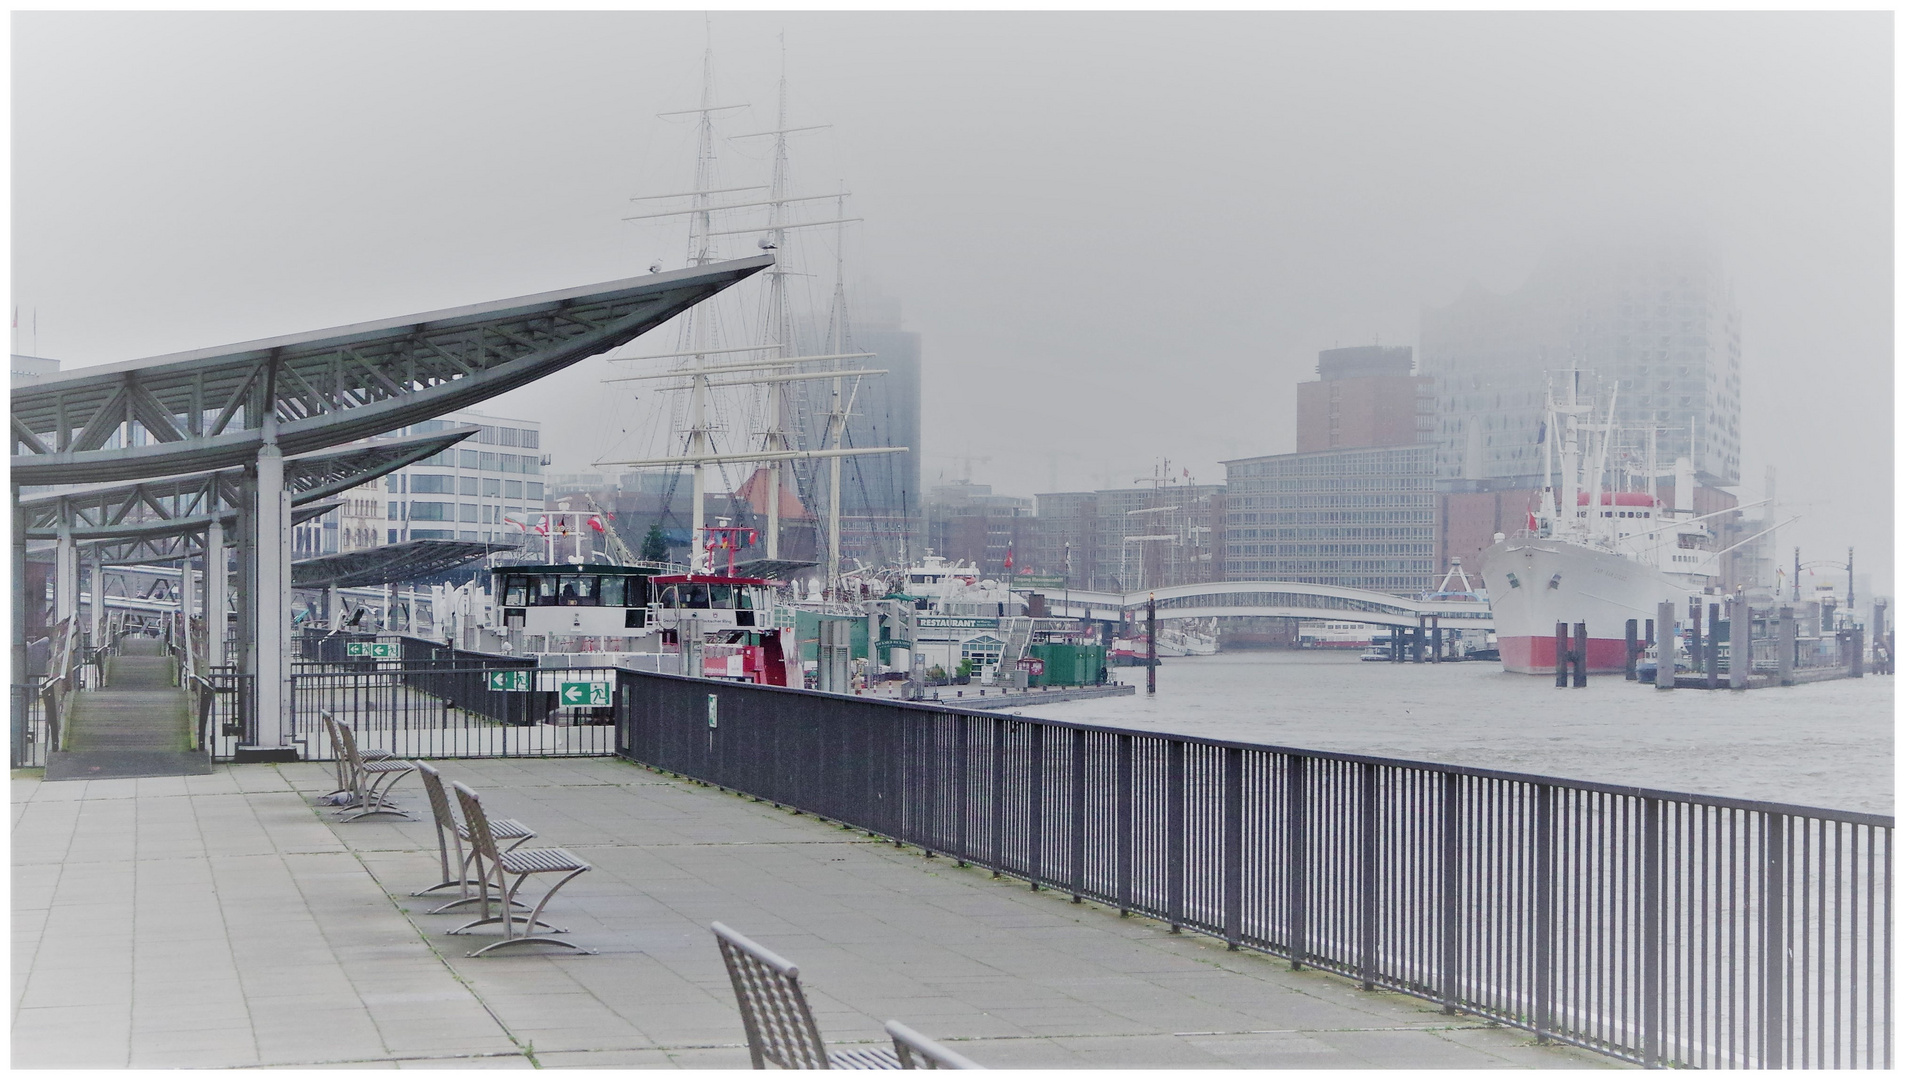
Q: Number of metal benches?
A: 6